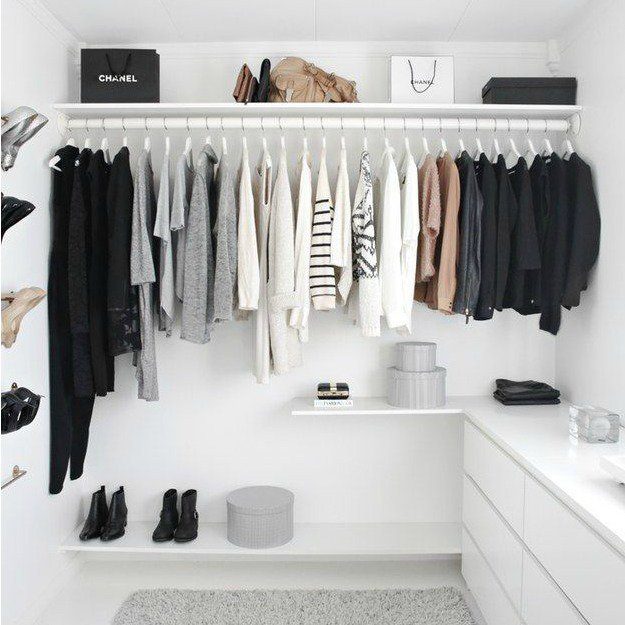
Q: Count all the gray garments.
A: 5